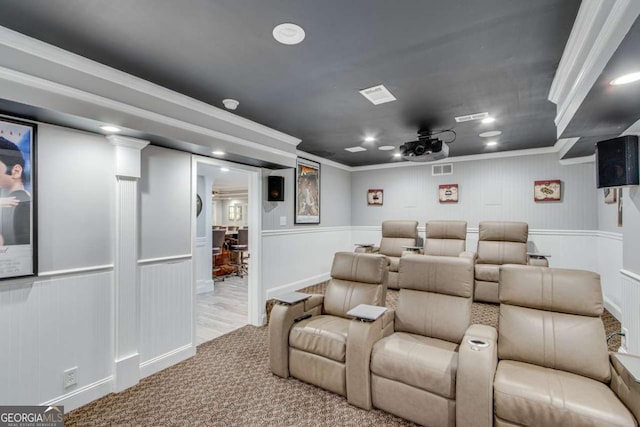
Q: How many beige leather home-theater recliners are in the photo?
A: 6